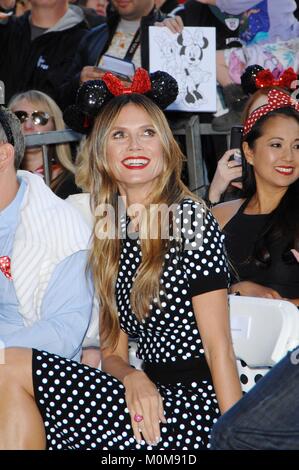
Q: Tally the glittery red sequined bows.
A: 2